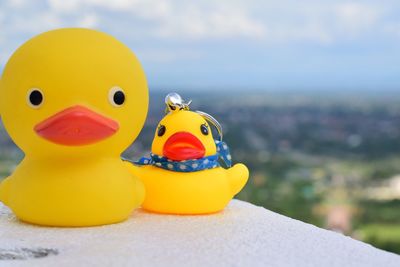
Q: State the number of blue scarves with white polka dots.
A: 1